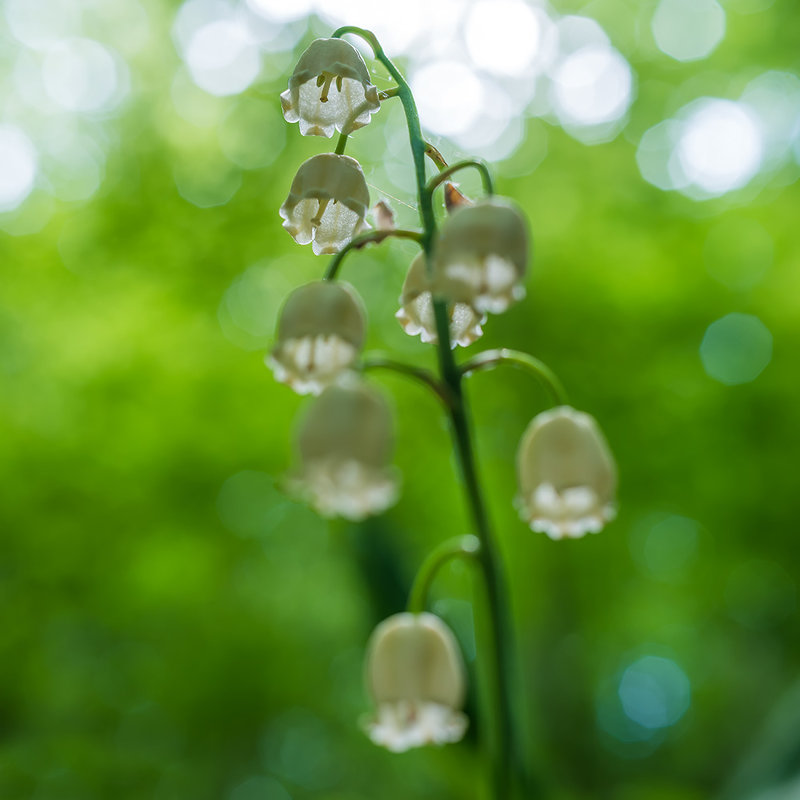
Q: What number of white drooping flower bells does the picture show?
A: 8